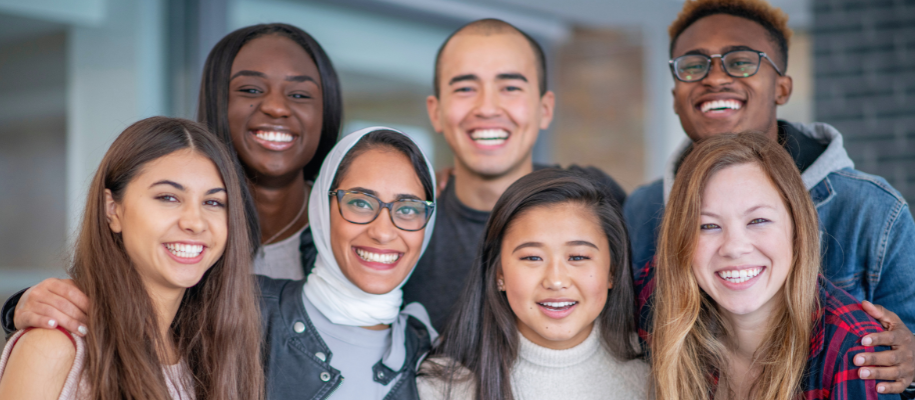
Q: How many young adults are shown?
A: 7